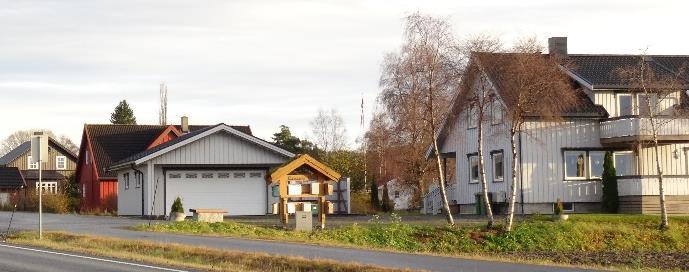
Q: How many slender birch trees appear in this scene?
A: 4